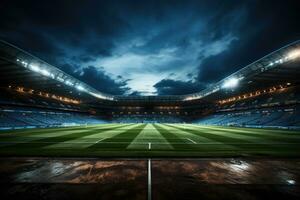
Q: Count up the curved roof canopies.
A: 2